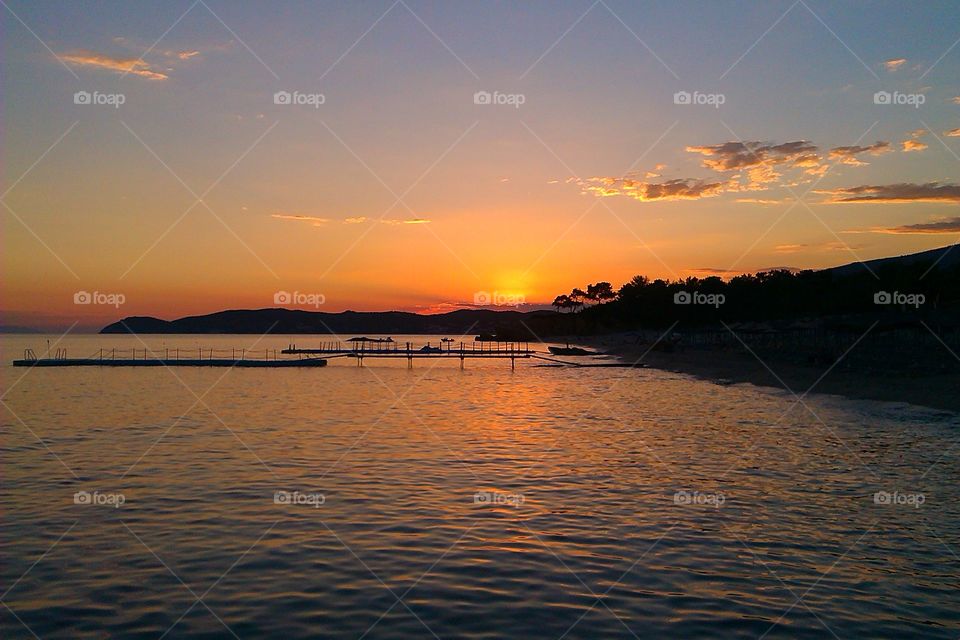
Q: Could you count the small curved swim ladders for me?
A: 2